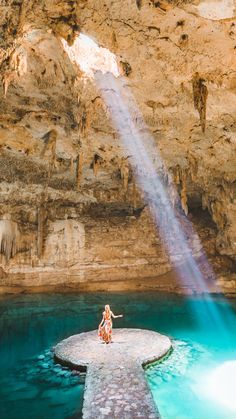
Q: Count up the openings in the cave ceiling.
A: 1